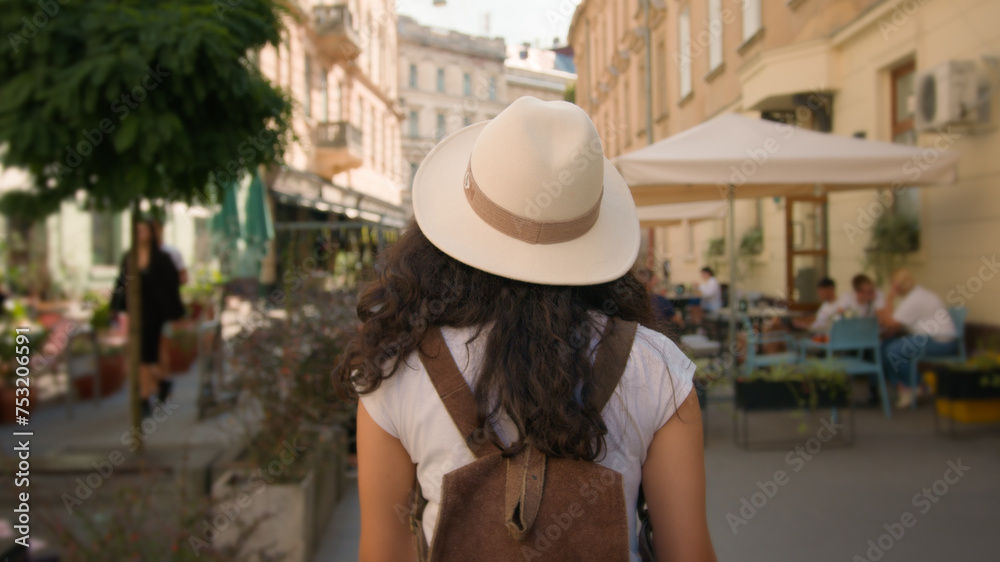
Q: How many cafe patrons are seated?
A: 5